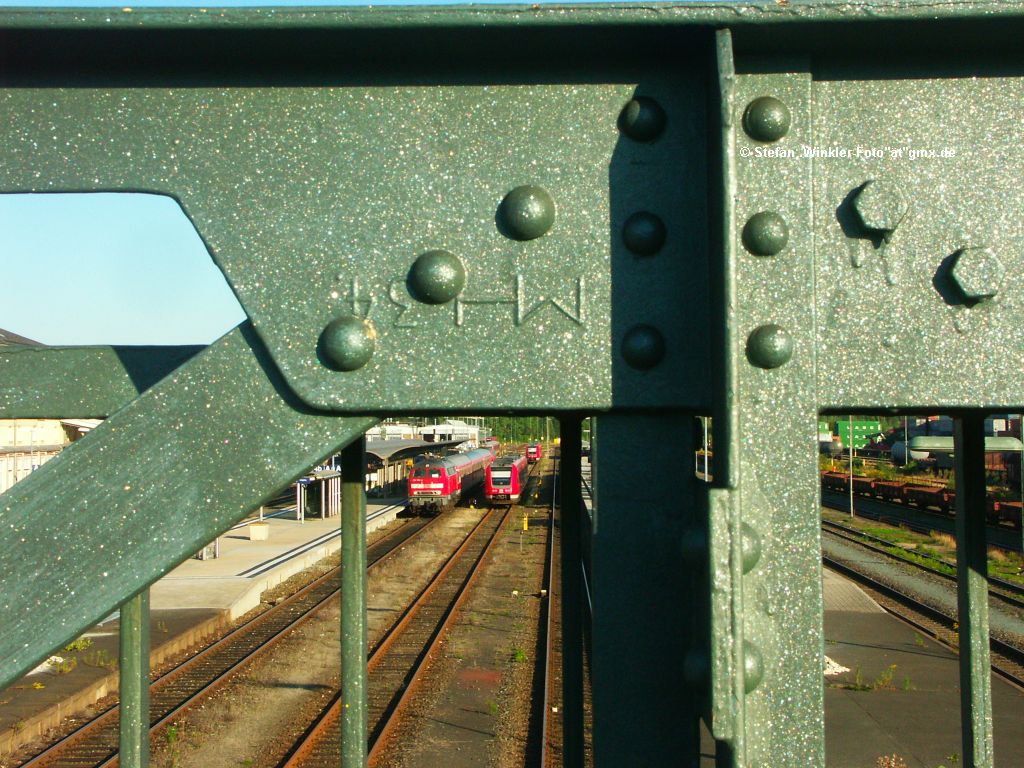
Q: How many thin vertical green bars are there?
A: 4